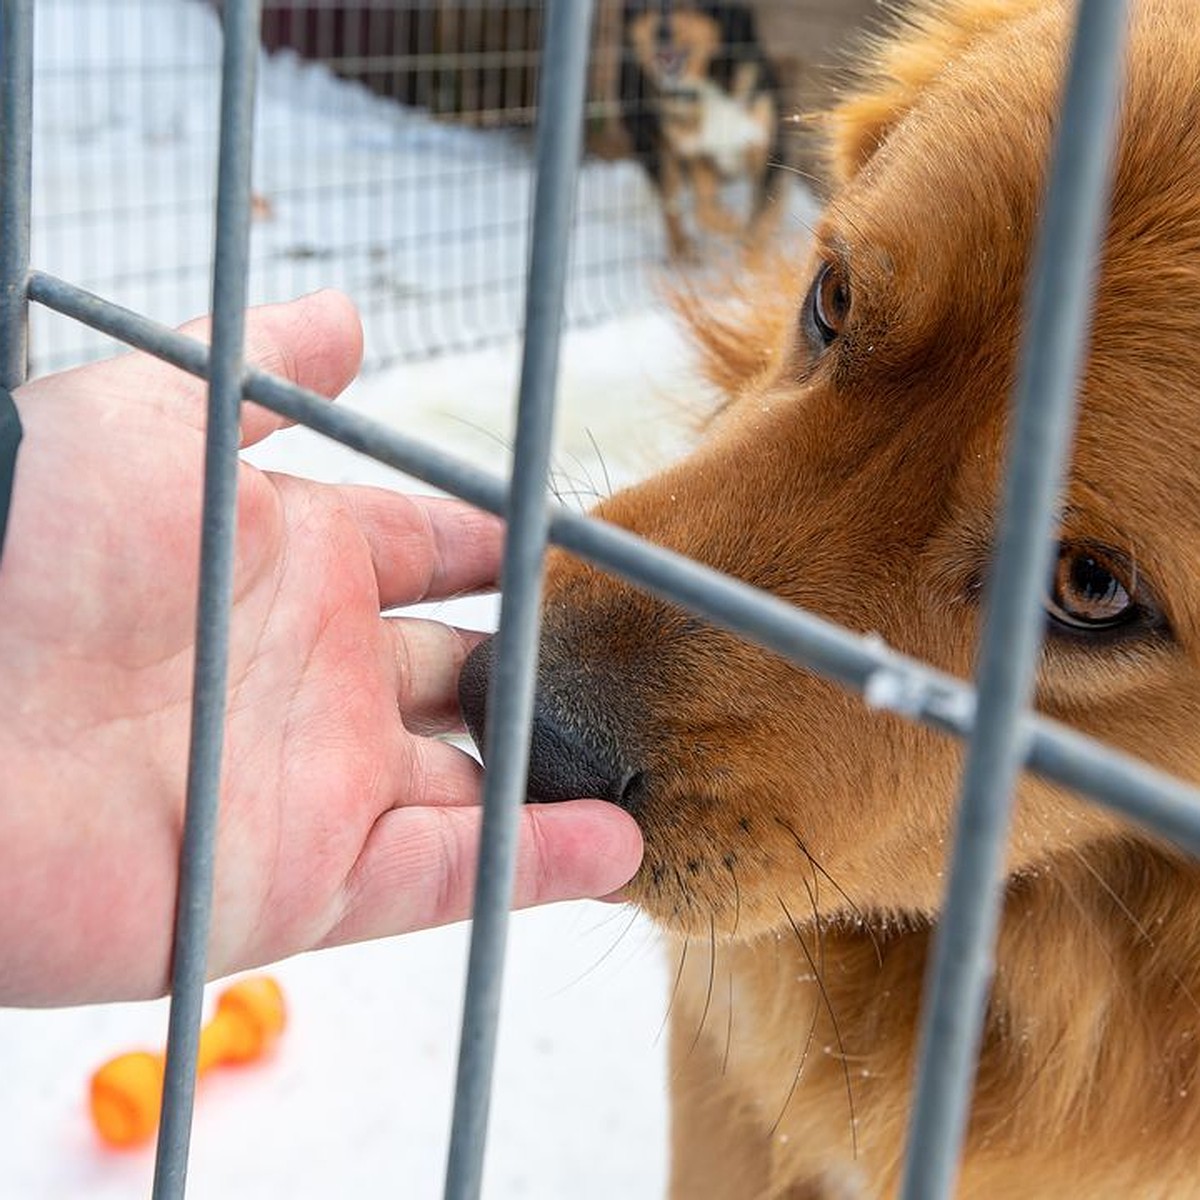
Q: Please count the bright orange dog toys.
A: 1